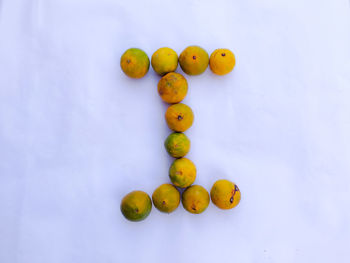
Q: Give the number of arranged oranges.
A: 12